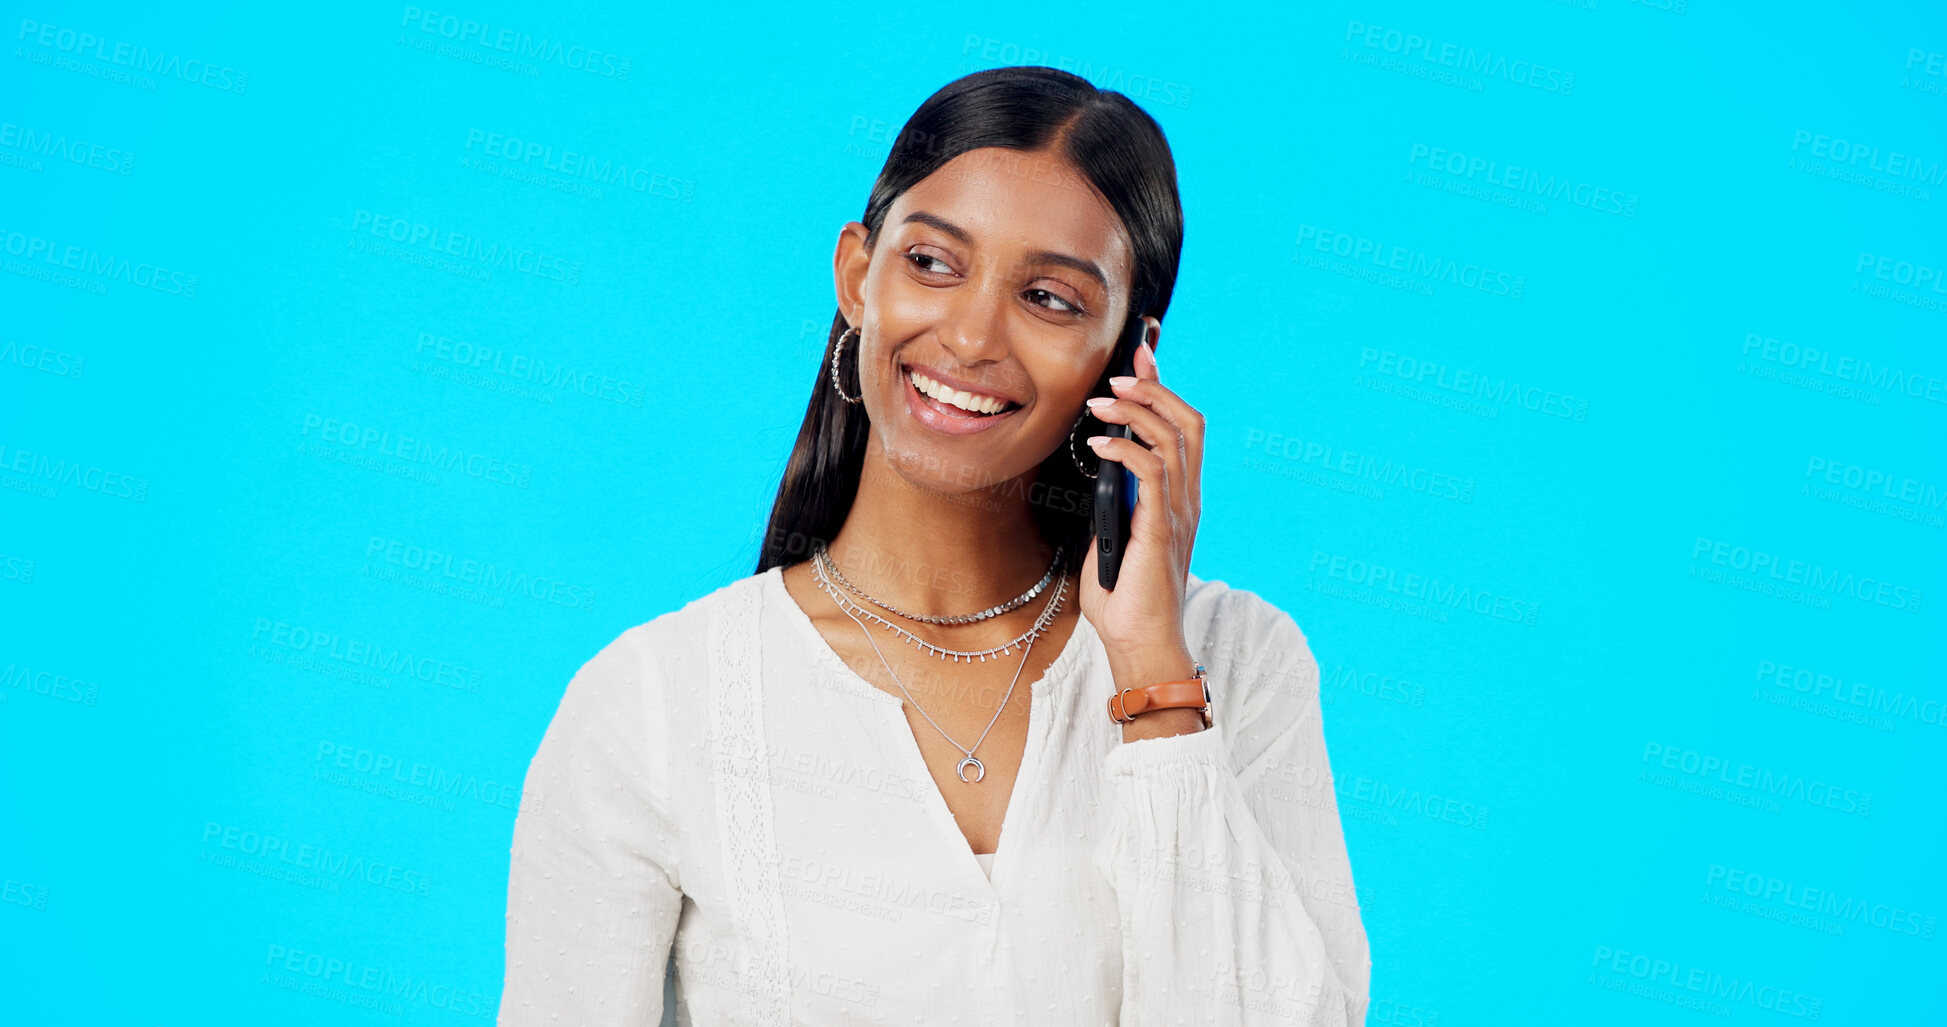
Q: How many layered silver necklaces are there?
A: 3